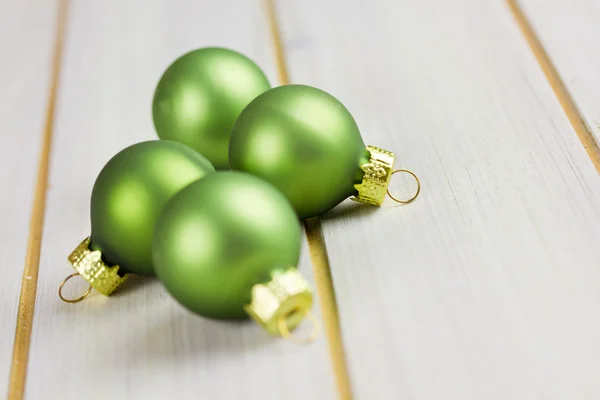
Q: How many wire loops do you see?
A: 3